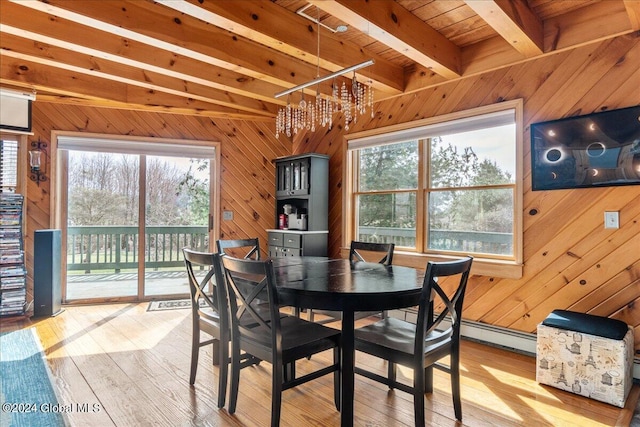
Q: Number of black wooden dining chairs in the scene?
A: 5